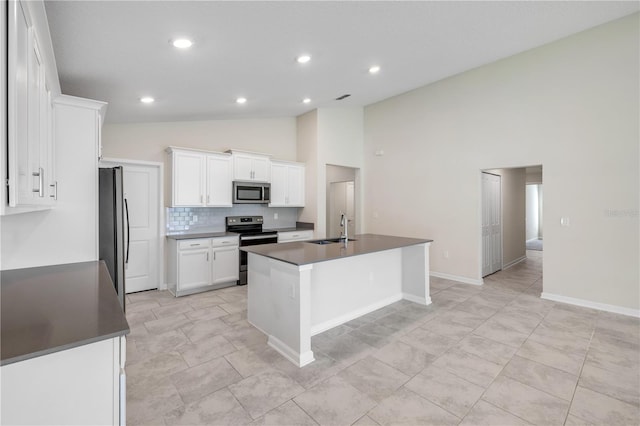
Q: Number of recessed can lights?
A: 6